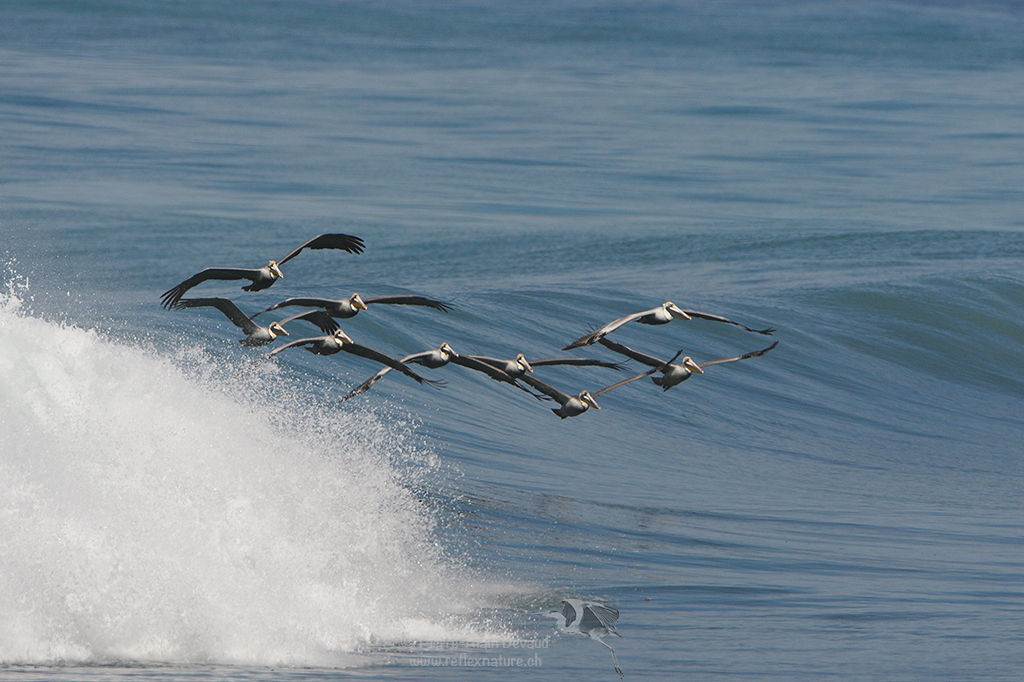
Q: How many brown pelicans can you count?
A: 9